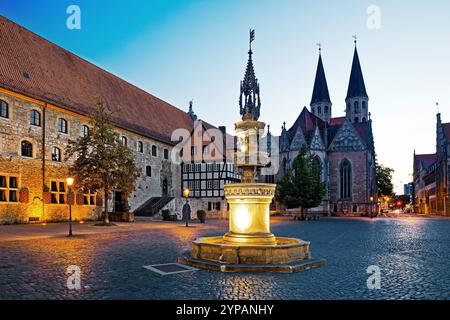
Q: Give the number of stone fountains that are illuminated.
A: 1